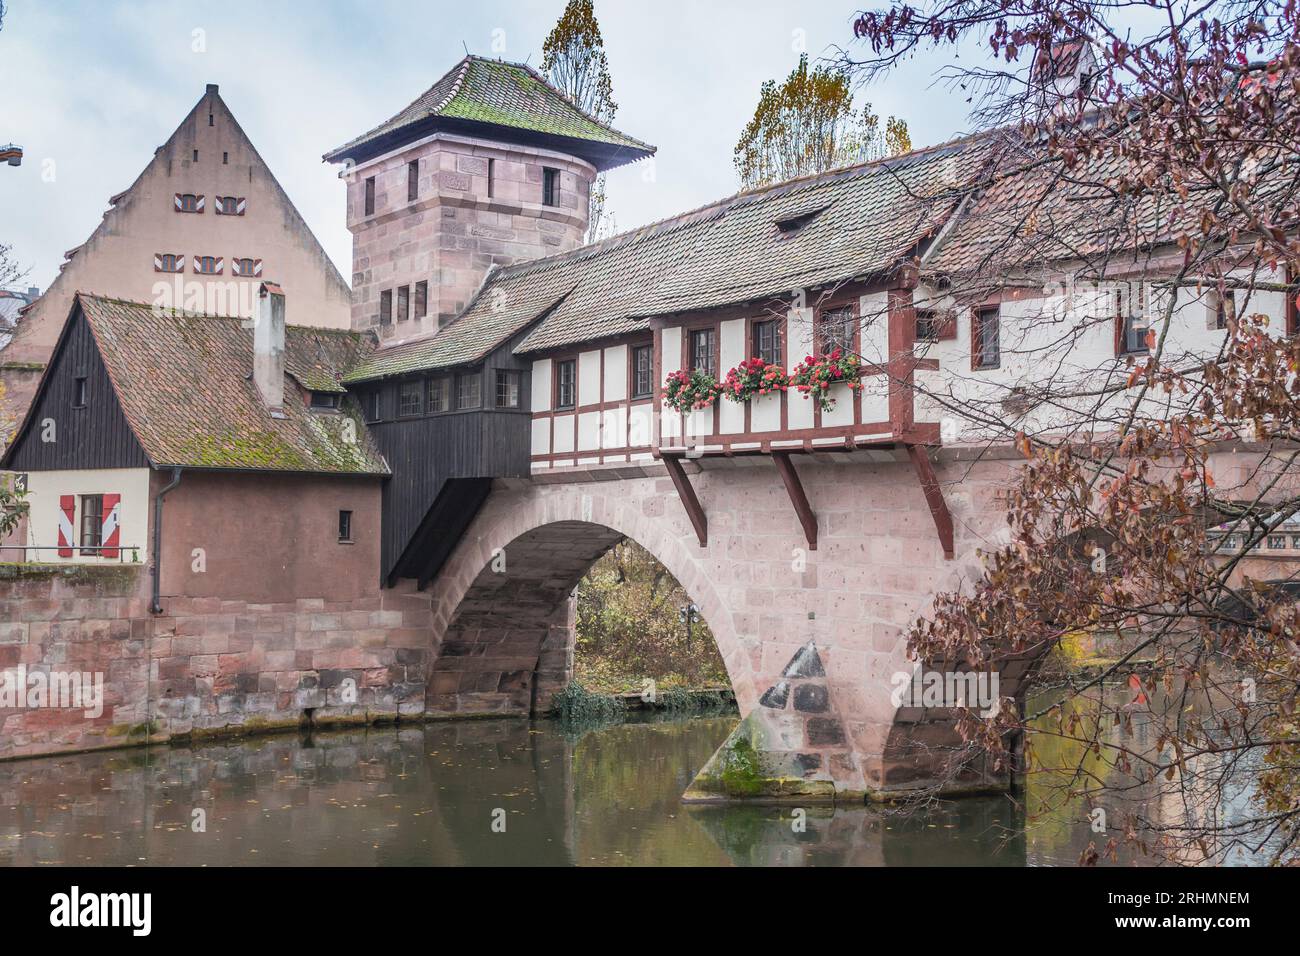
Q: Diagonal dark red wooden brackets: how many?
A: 3